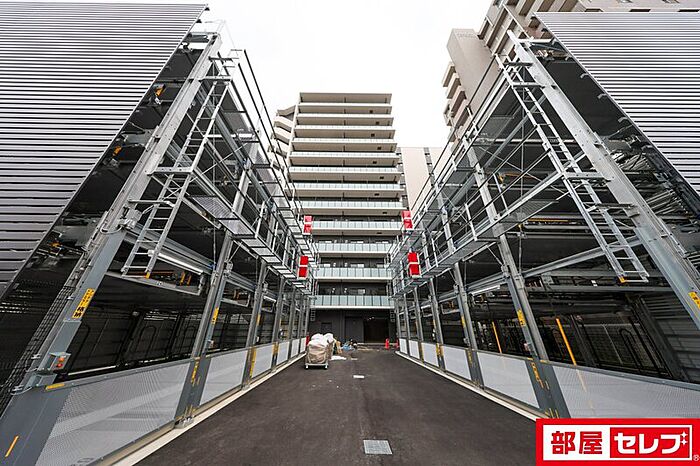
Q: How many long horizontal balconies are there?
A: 12